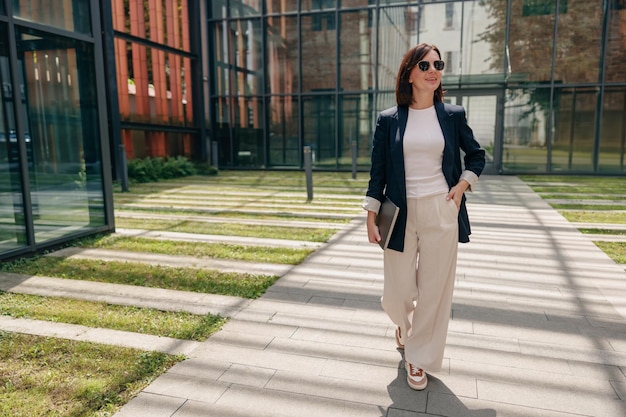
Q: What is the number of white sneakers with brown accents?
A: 2